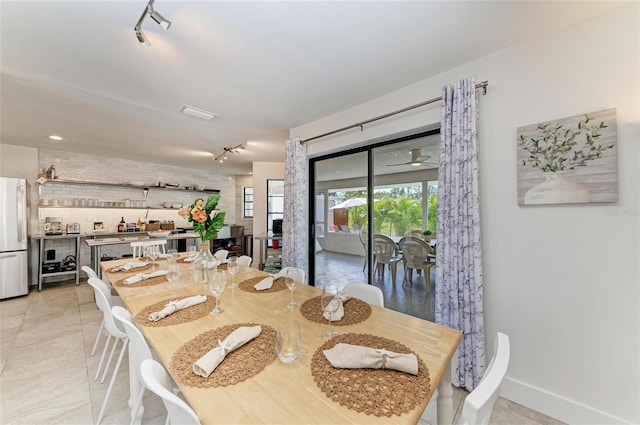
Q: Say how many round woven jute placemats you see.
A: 10